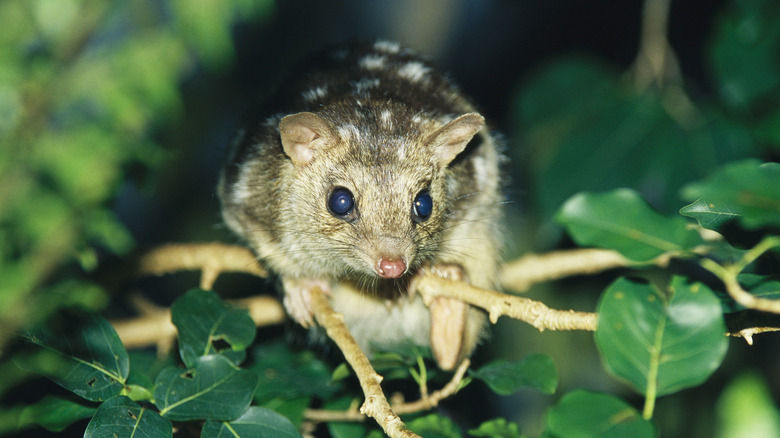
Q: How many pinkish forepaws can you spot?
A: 2